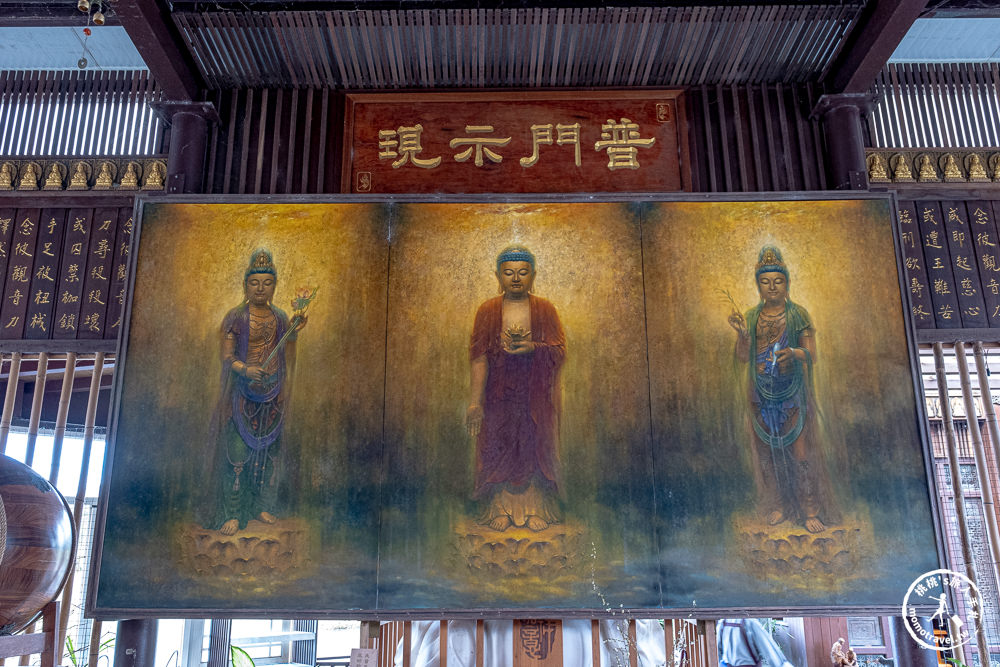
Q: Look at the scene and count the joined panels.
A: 3